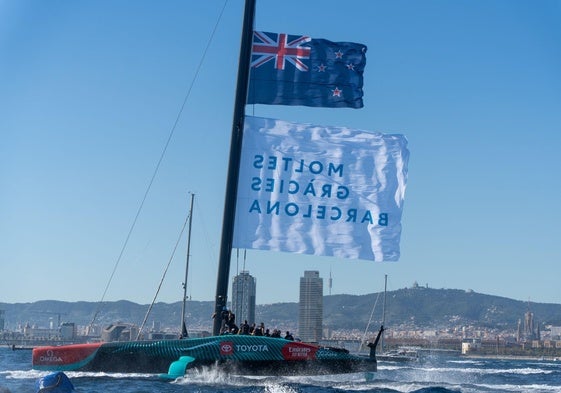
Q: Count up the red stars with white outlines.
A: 4